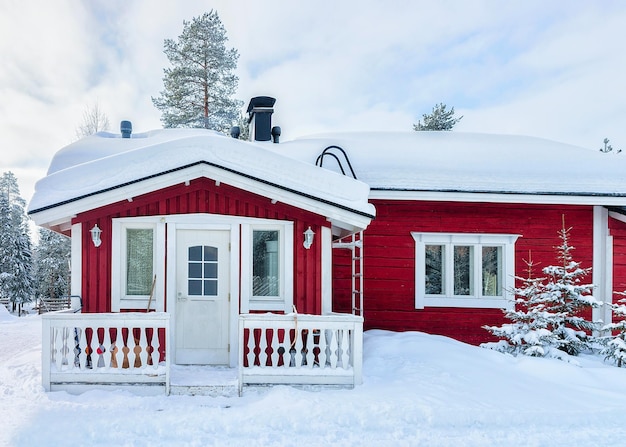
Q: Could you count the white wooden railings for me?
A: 2